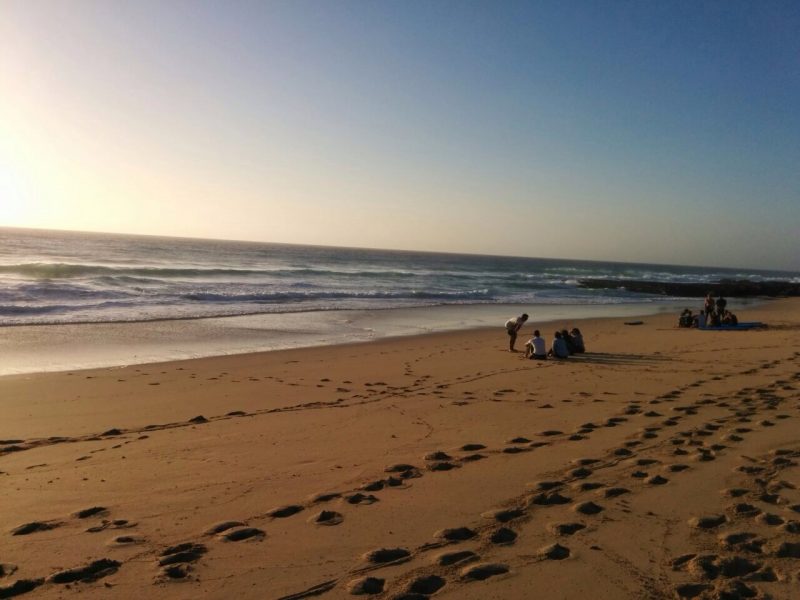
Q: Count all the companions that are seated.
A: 4